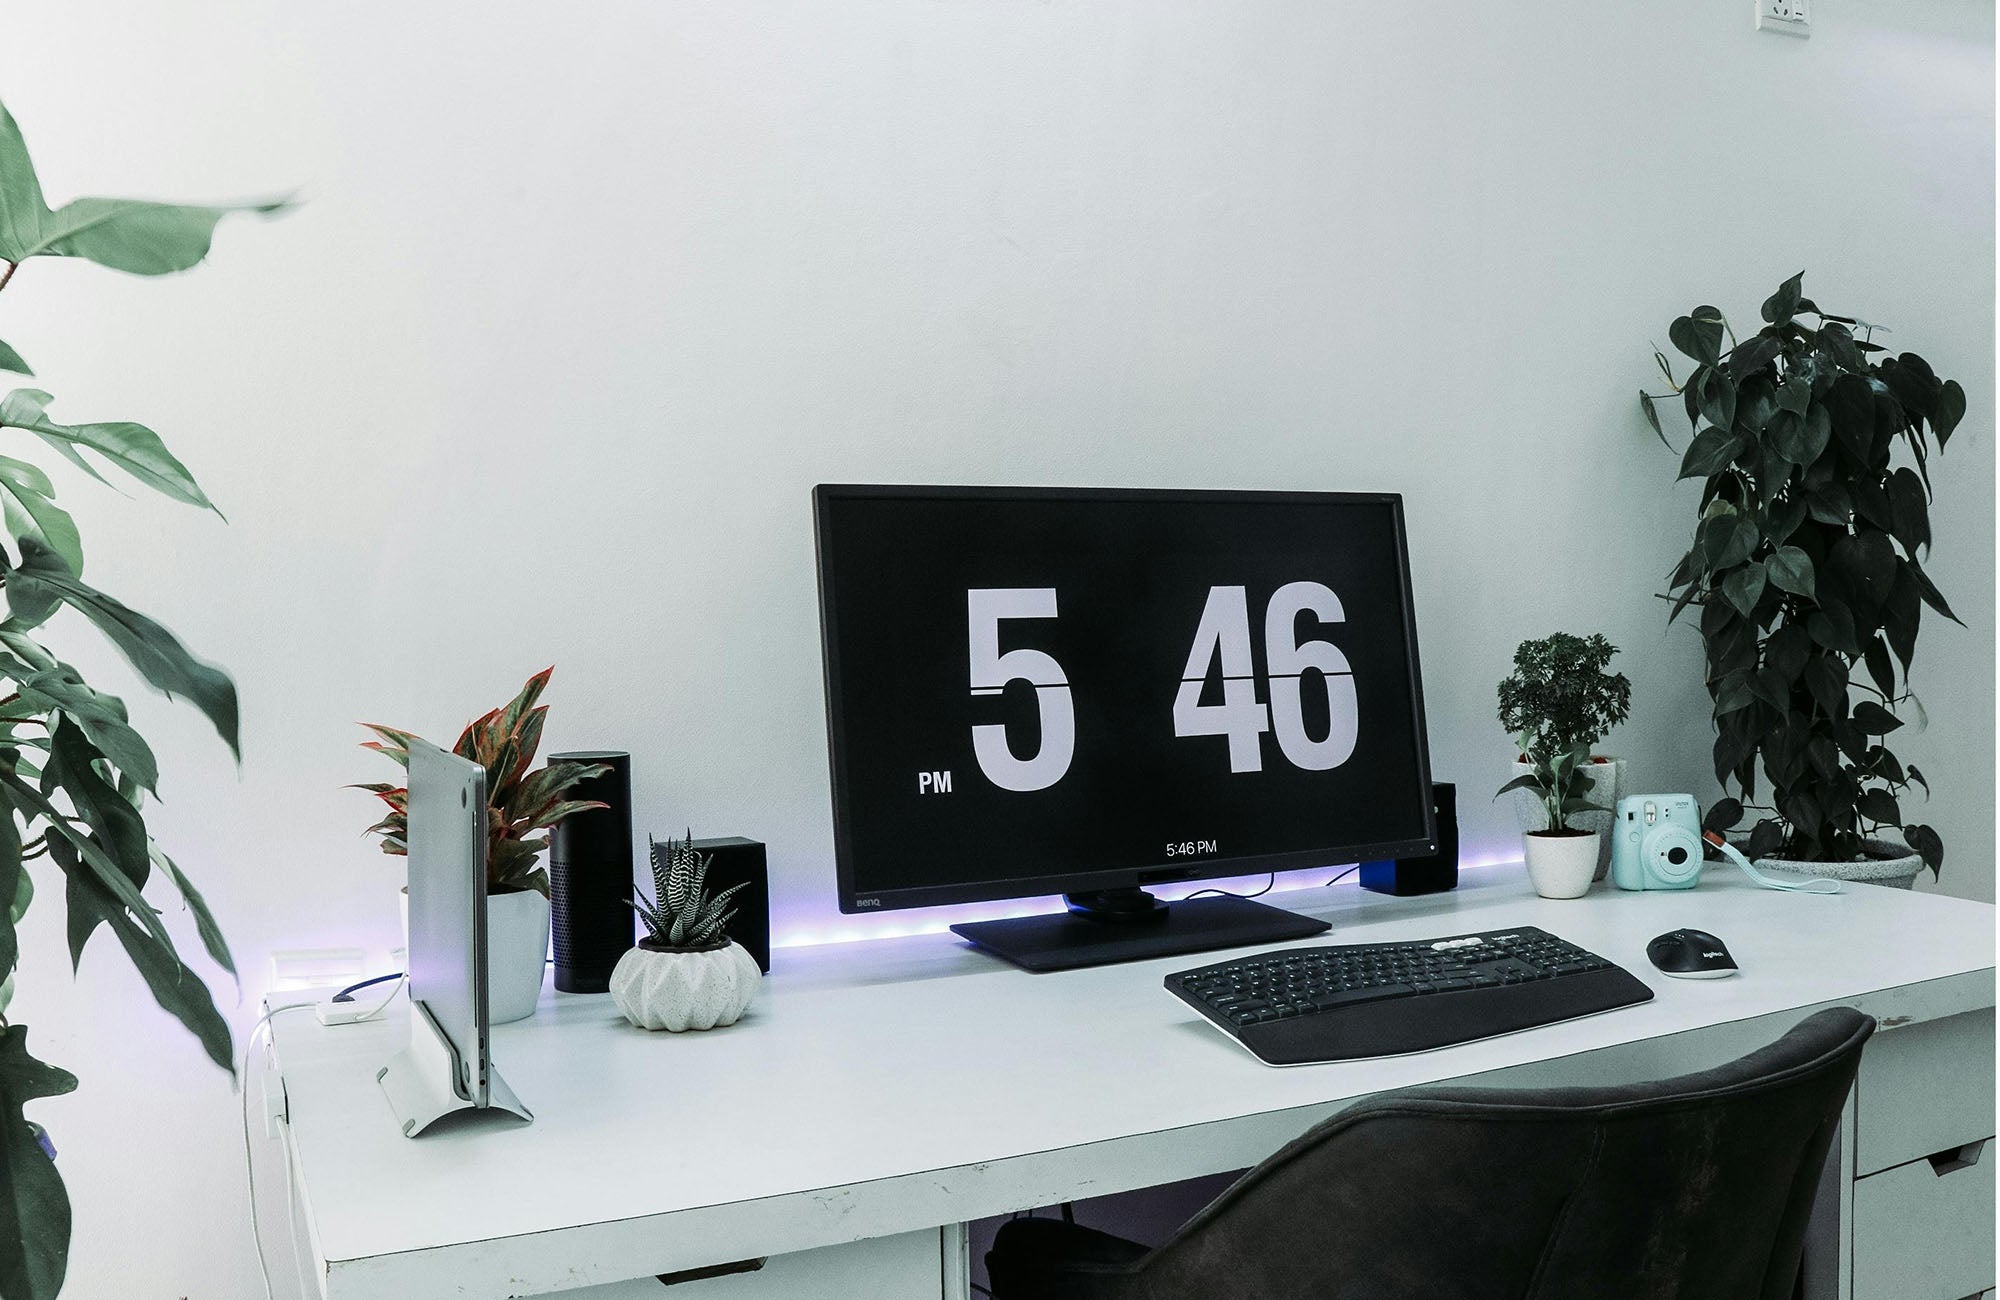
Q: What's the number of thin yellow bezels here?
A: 0